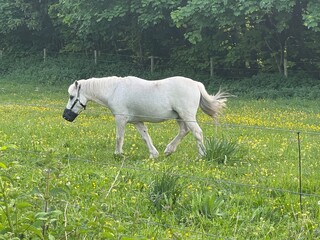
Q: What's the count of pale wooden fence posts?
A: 5